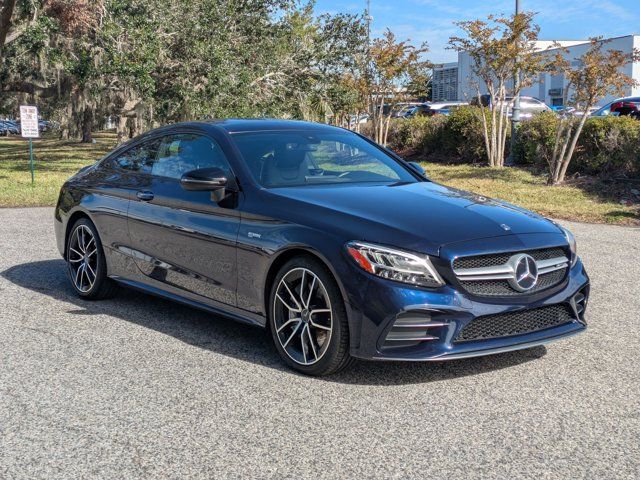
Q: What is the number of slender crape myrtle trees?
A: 3